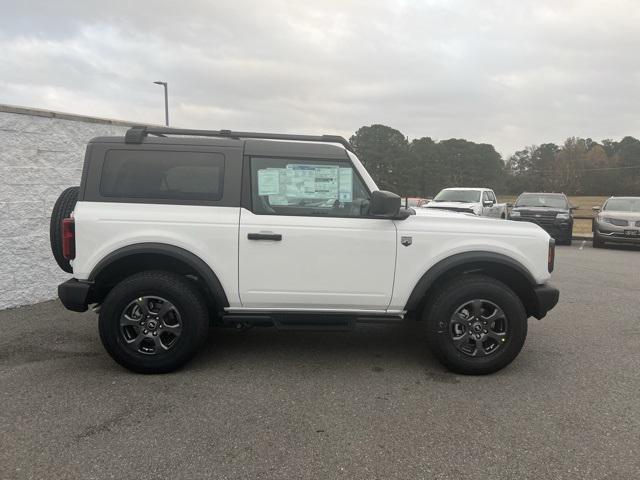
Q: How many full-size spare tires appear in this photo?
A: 1